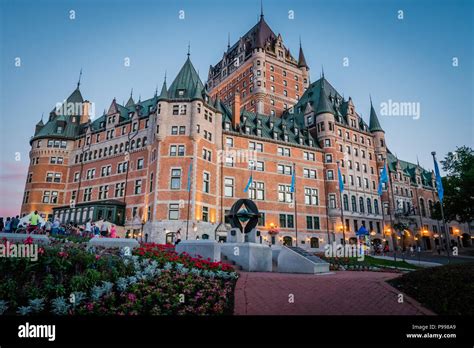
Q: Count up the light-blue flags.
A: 6